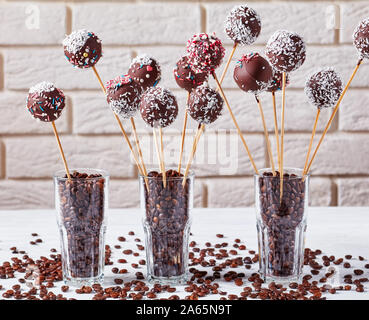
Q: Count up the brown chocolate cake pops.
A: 14